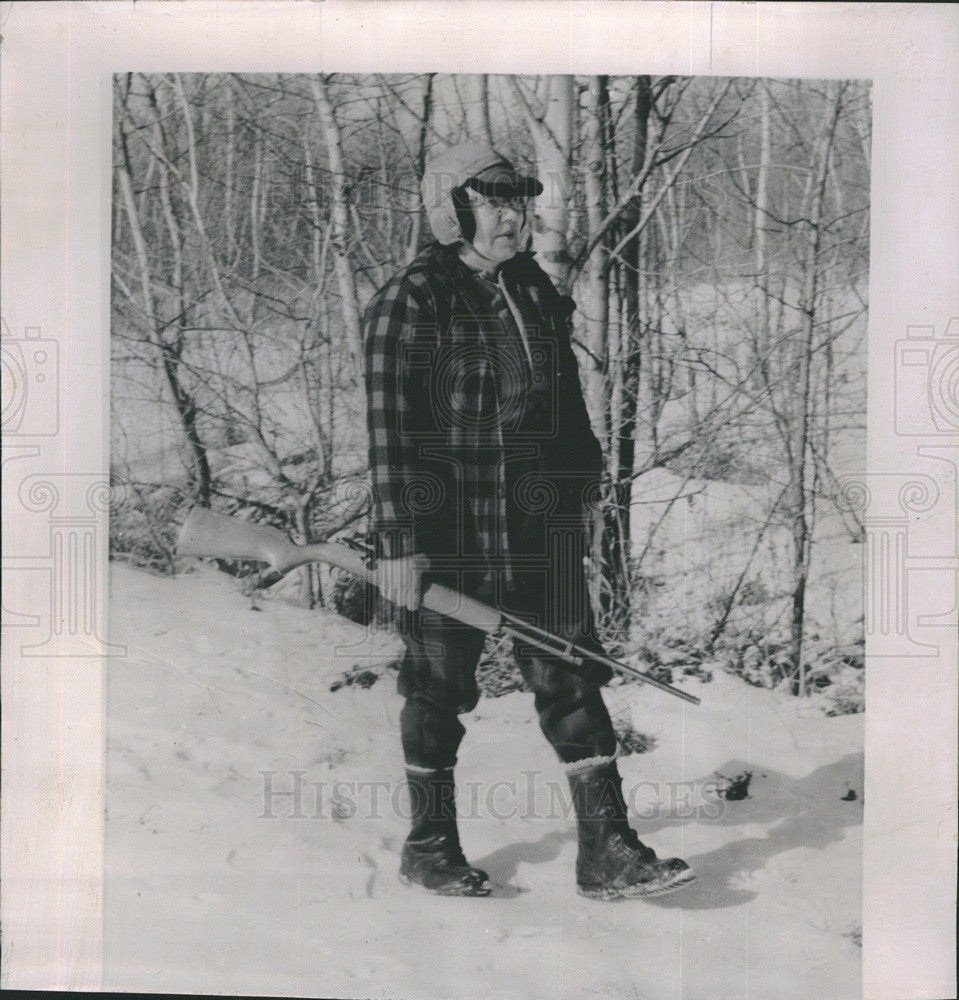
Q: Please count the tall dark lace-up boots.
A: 2